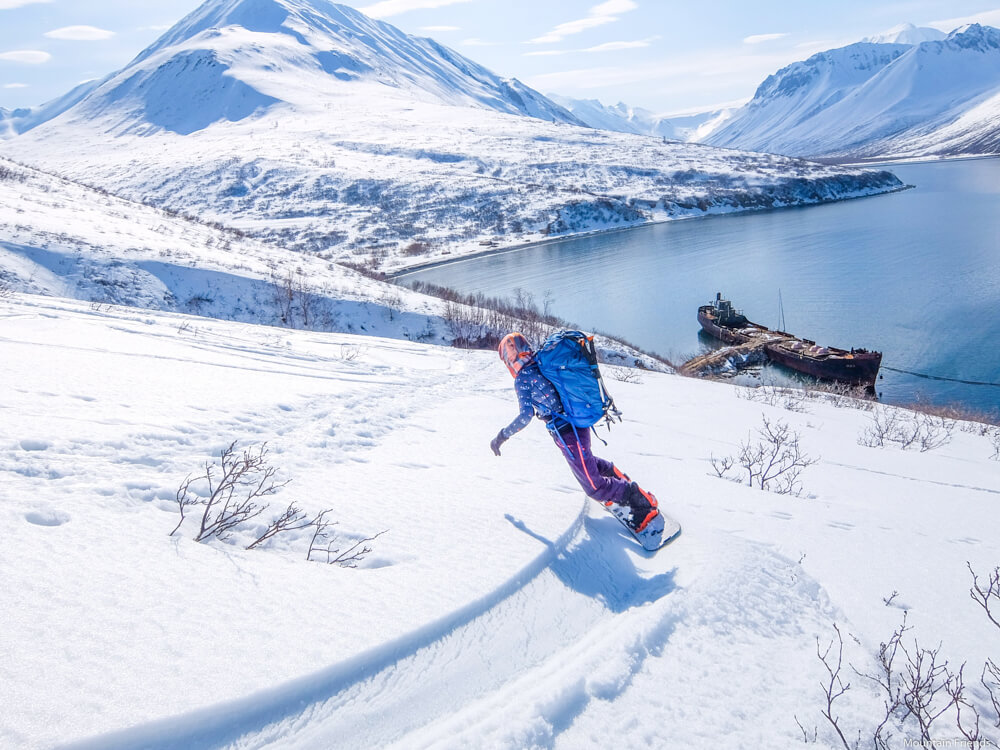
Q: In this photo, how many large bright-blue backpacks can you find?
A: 1